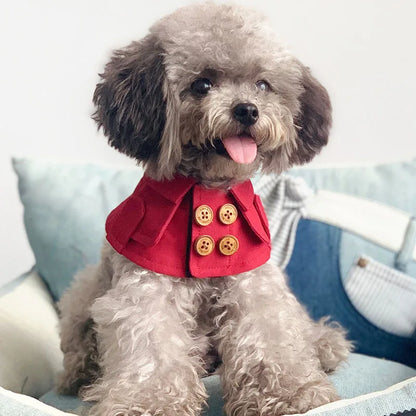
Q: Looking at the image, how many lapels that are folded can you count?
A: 2